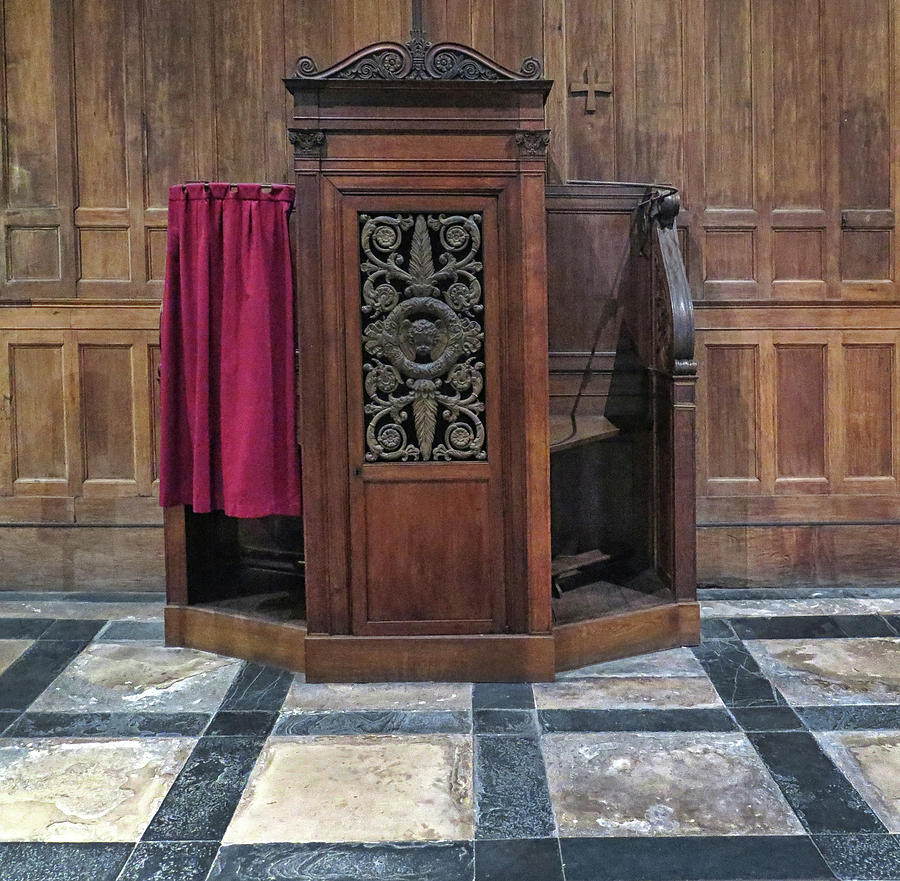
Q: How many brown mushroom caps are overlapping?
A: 0